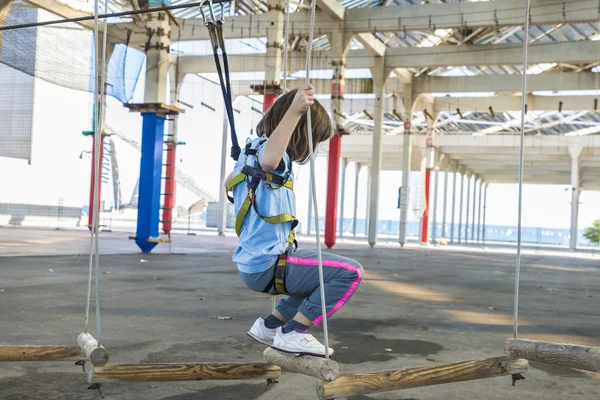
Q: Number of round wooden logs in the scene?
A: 6